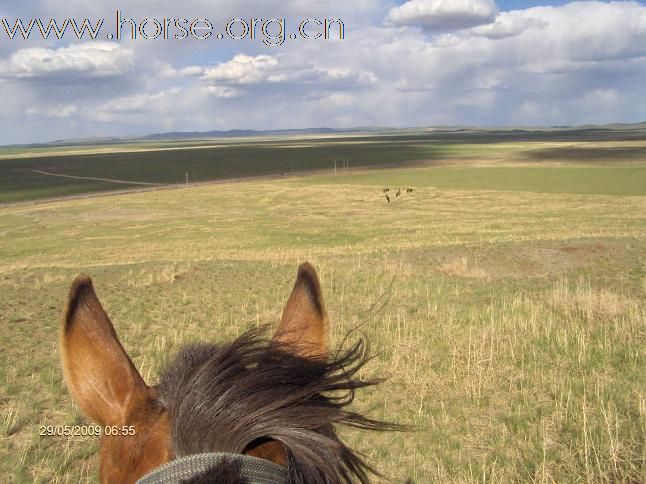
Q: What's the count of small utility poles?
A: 4